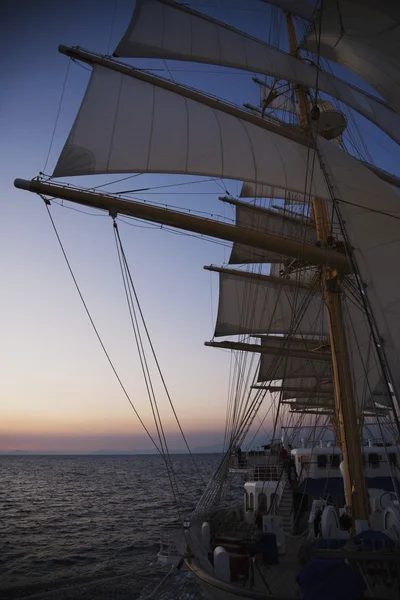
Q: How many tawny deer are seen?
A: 0